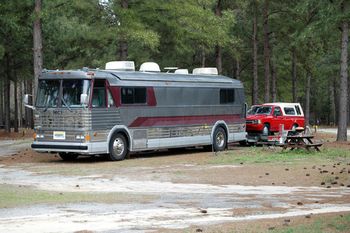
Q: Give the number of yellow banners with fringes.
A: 0